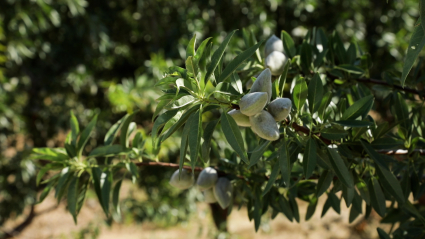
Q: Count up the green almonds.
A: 11